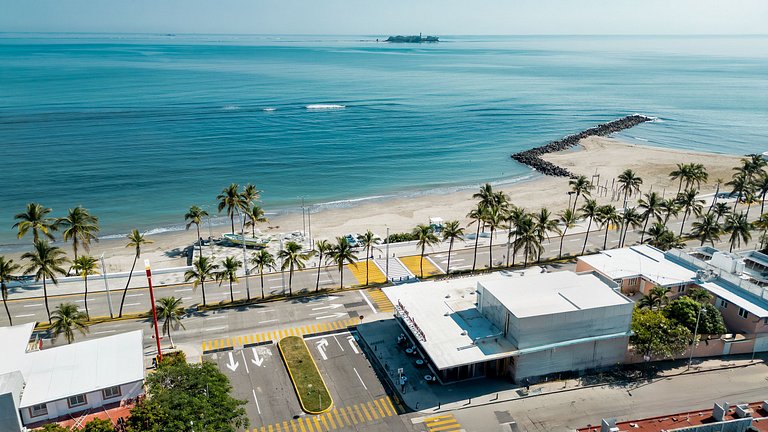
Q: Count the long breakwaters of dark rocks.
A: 1